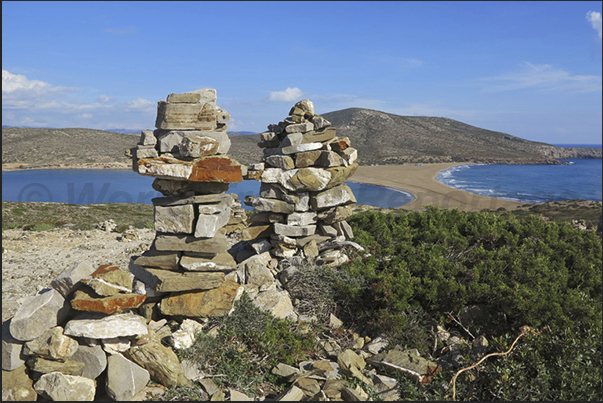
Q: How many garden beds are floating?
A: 0